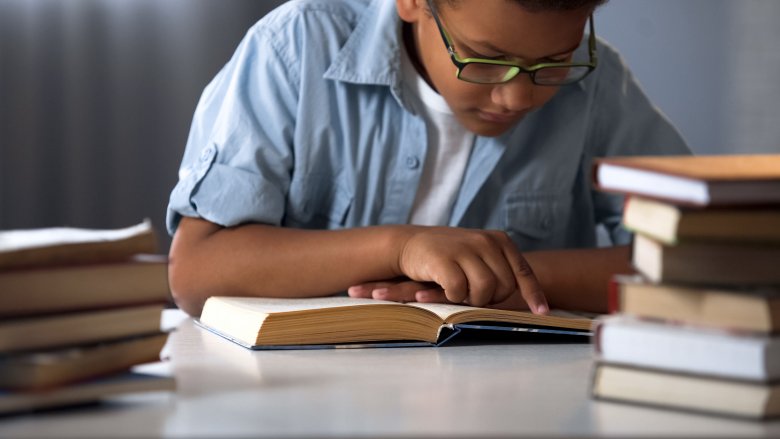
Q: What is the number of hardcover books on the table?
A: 12